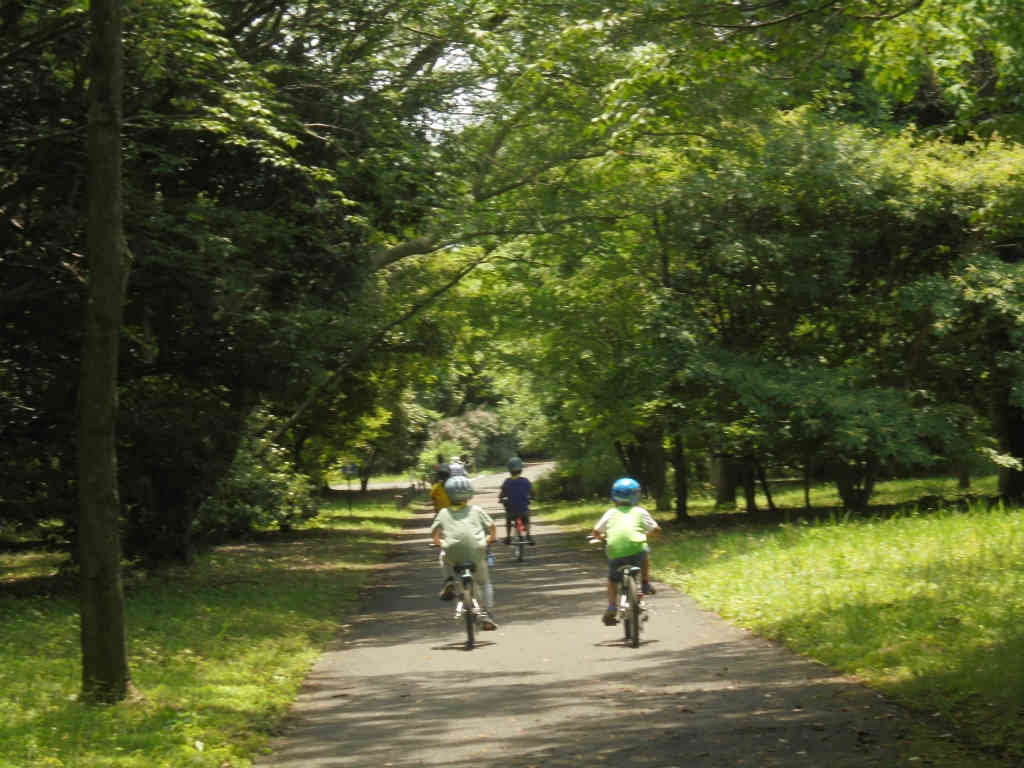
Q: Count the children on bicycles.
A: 4